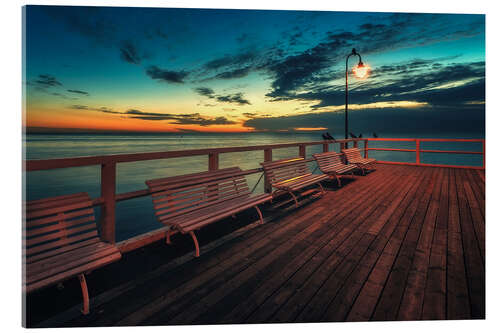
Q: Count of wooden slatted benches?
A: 5